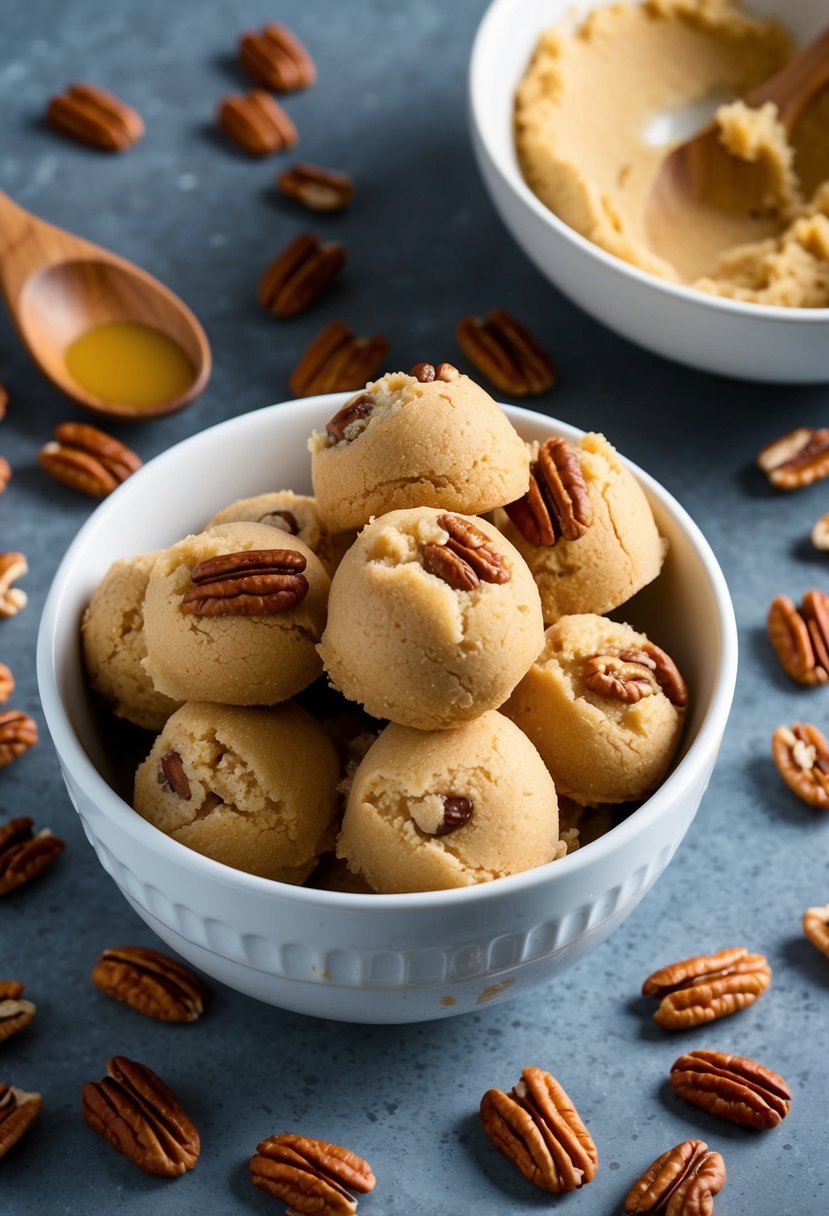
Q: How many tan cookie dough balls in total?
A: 9